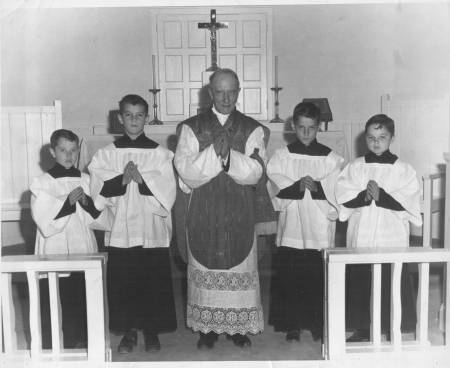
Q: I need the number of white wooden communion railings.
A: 2